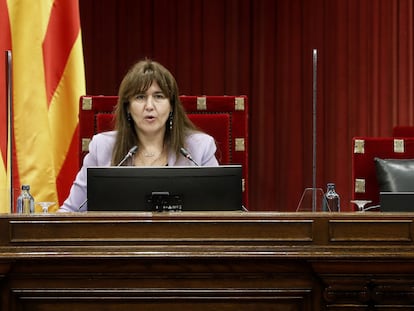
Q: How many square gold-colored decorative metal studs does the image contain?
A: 9